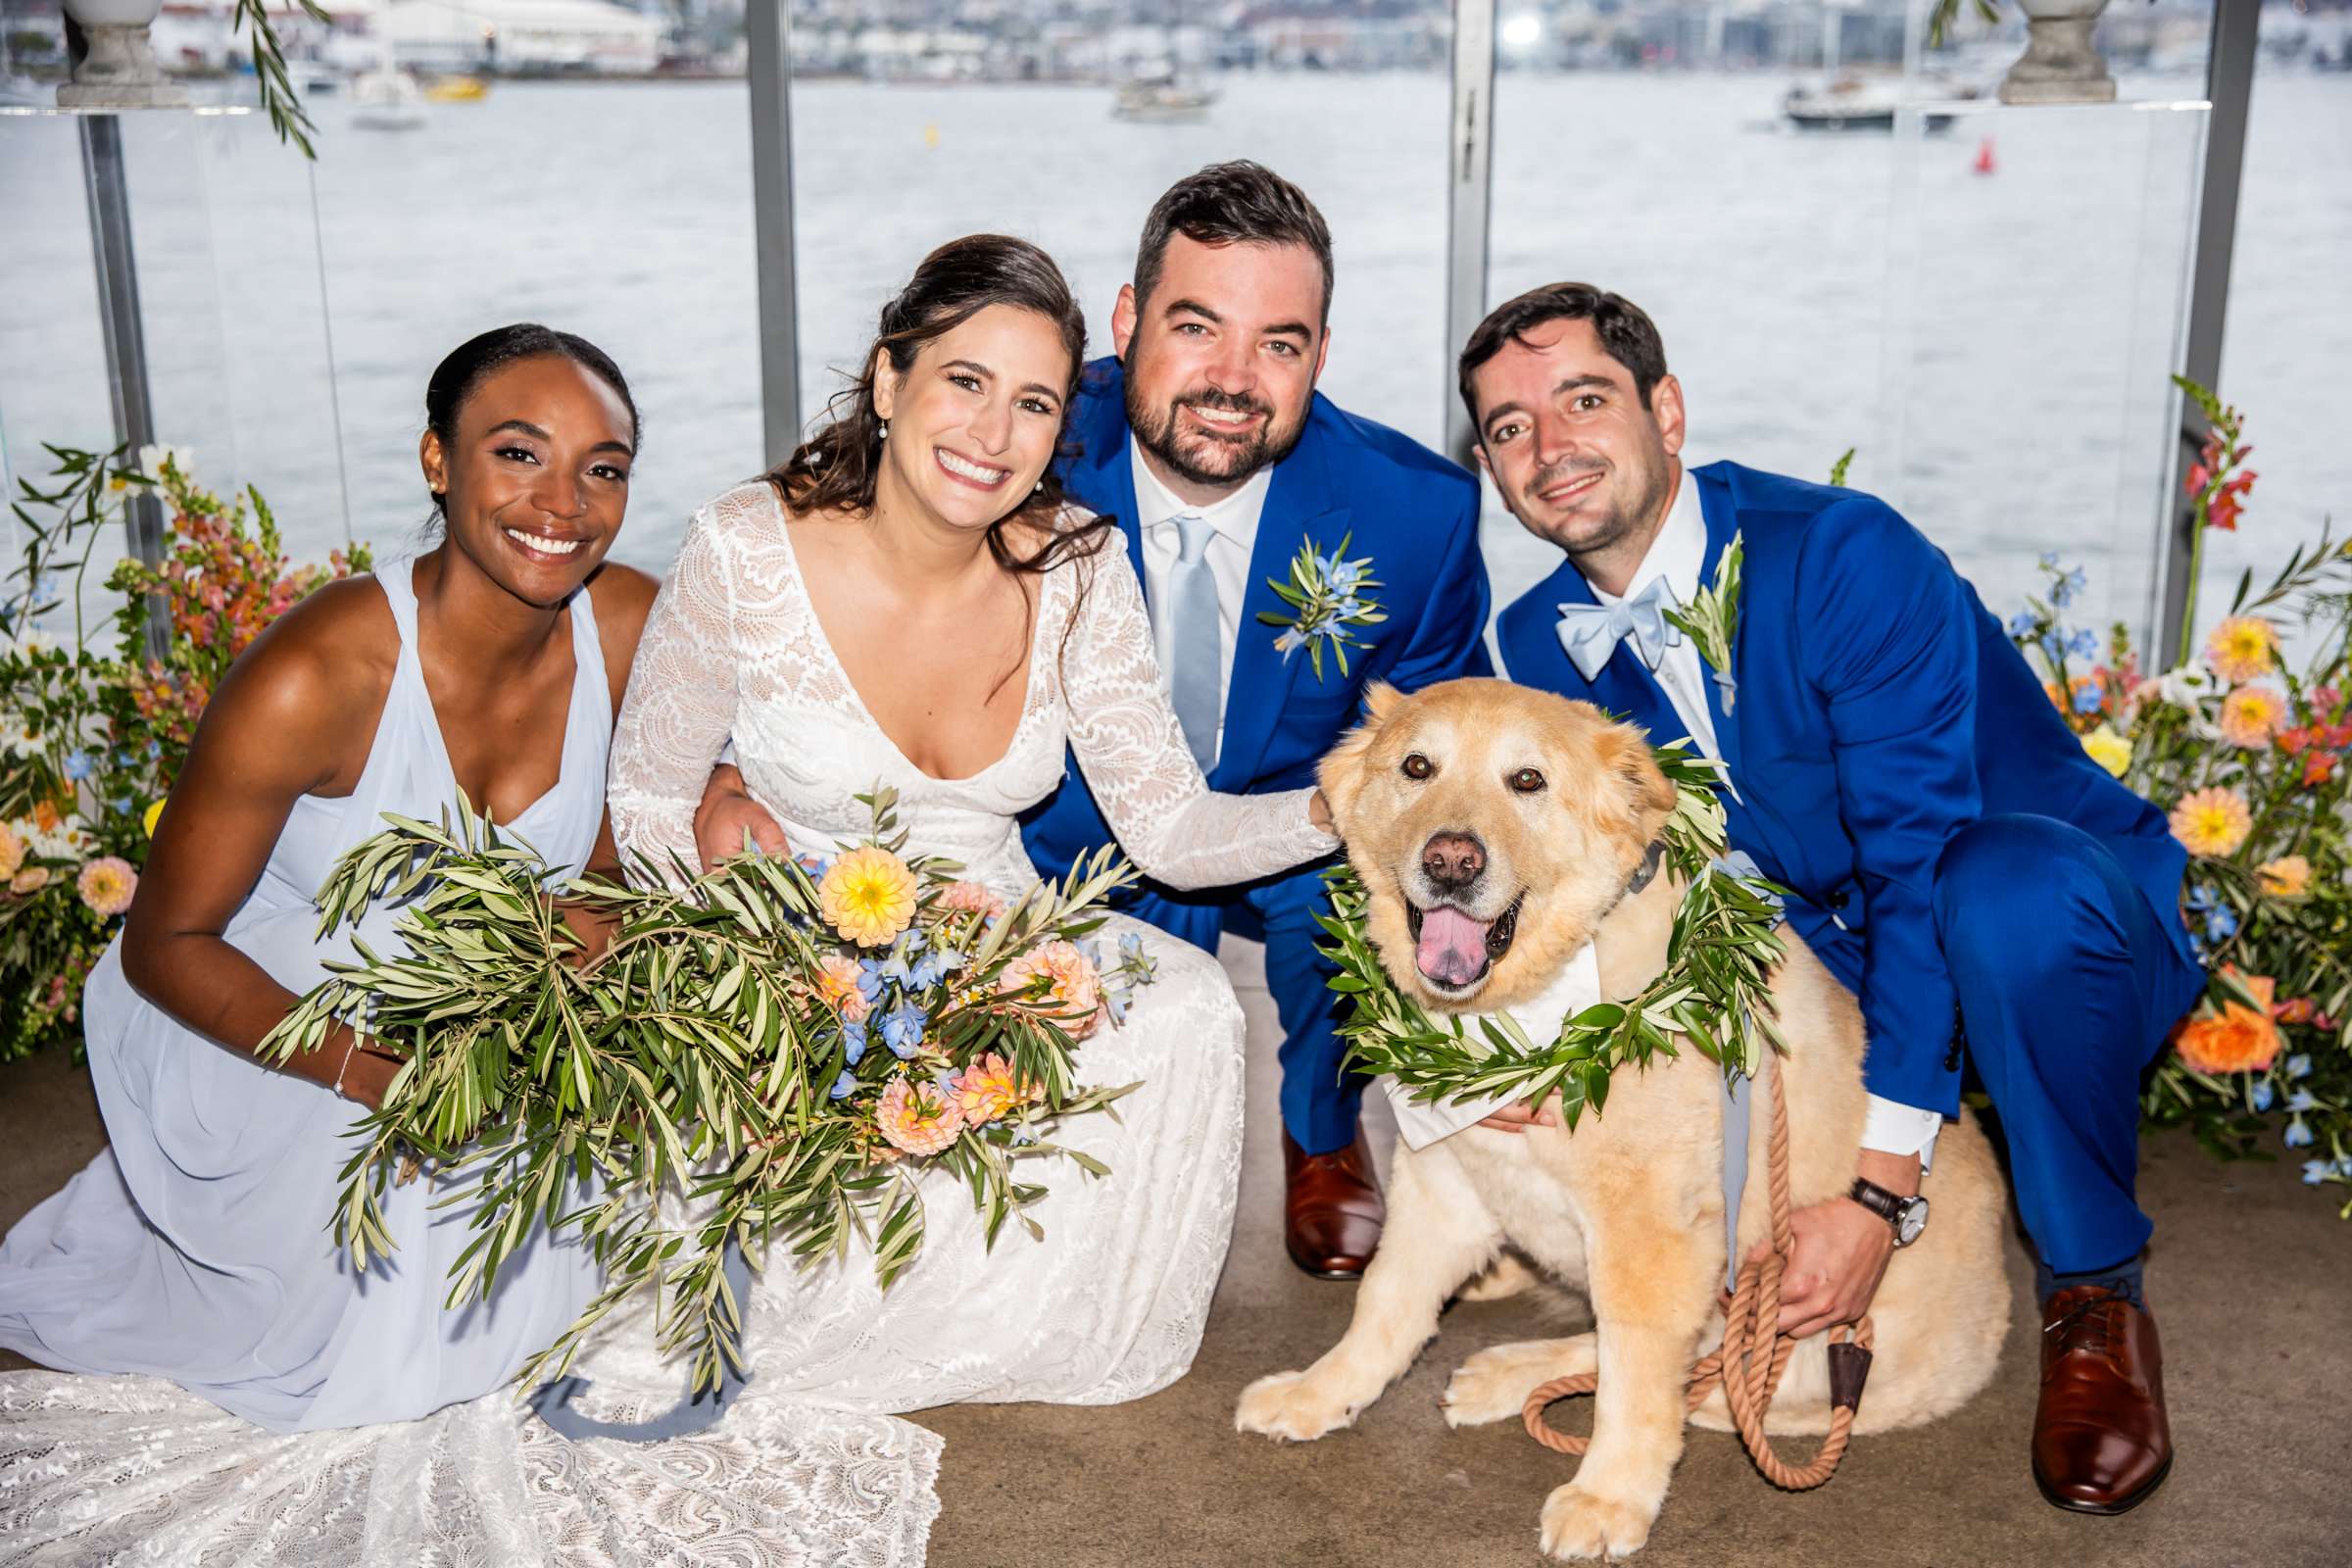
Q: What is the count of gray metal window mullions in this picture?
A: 4